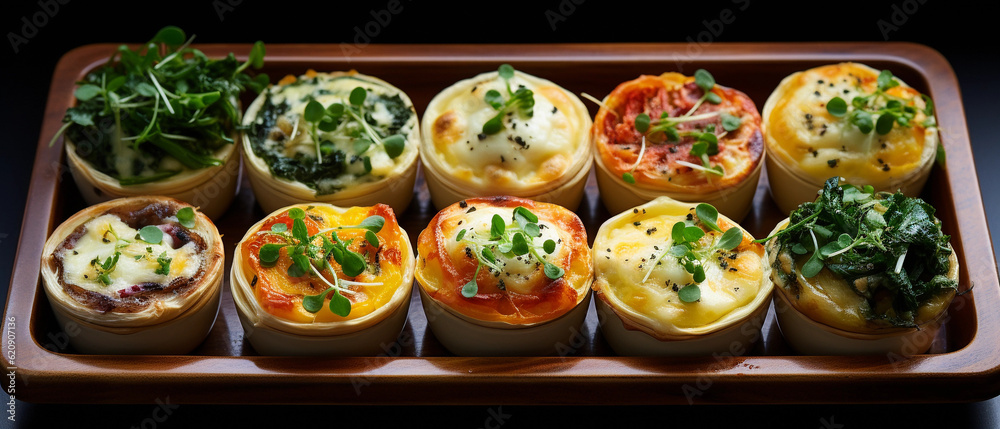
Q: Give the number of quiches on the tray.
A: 10